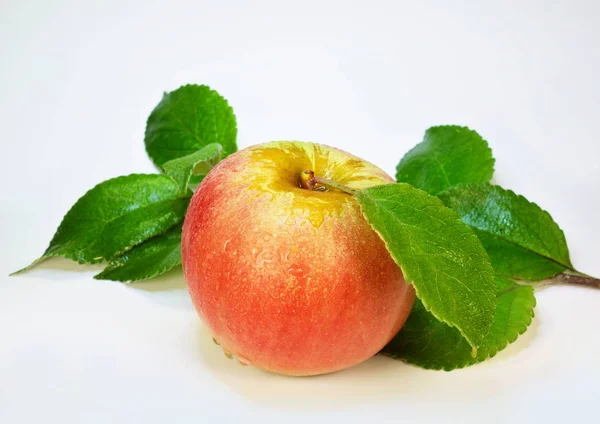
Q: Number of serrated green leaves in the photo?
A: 8